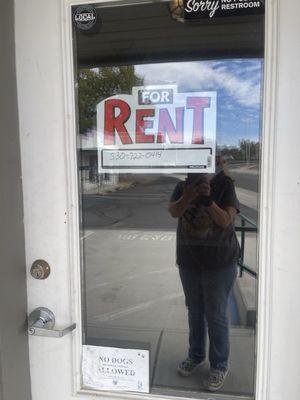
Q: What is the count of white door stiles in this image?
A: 2